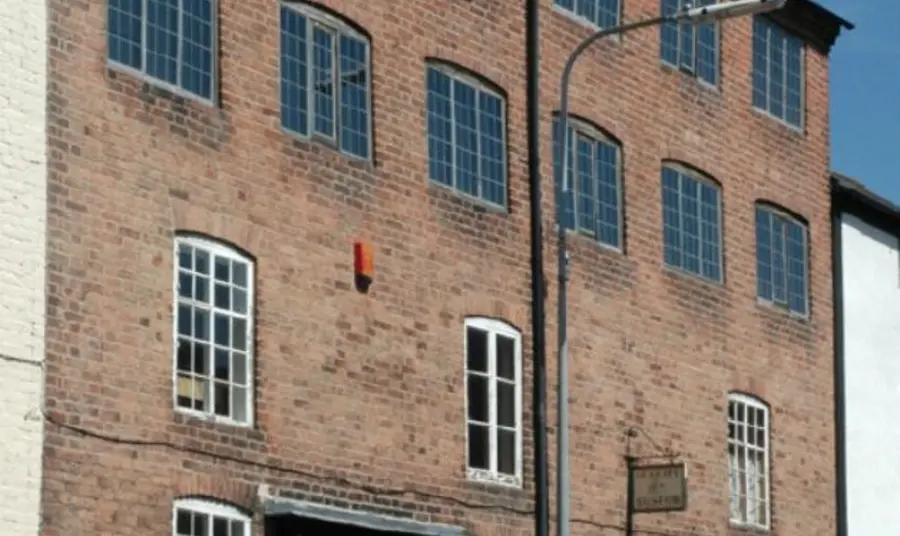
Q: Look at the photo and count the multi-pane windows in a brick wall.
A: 13